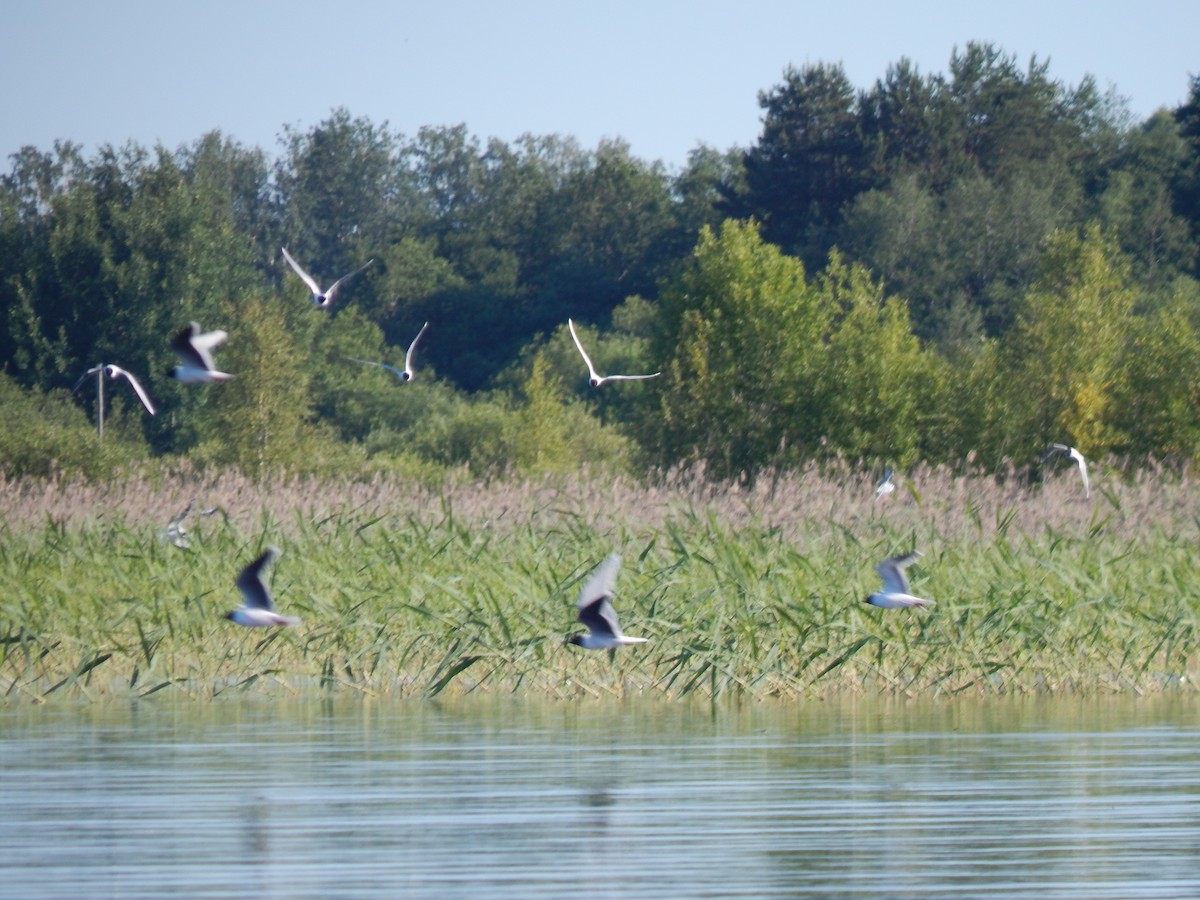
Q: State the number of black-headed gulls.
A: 11